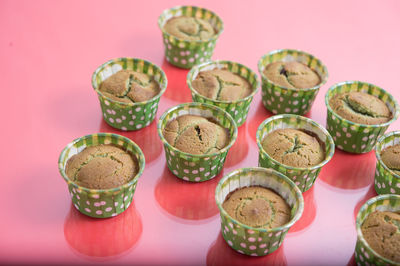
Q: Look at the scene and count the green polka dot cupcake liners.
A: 11